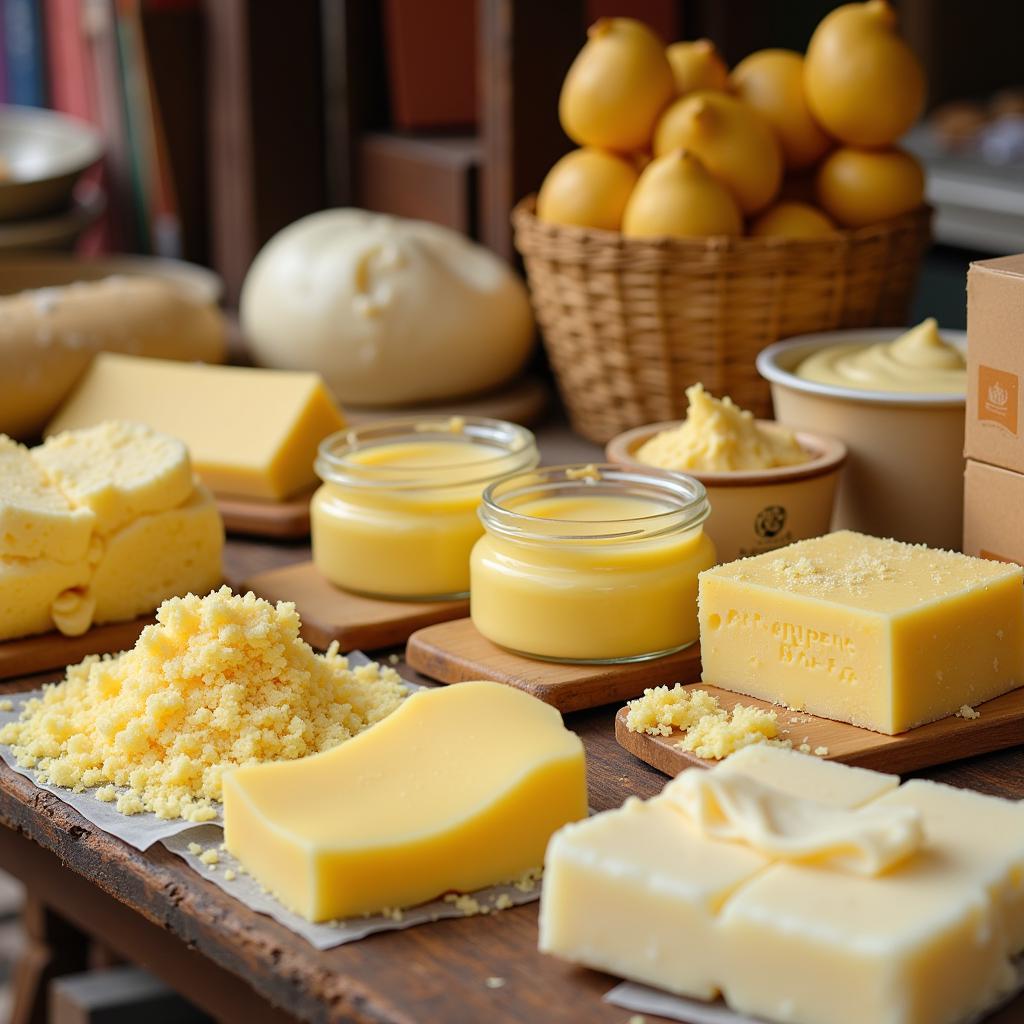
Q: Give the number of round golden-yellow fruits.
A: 9